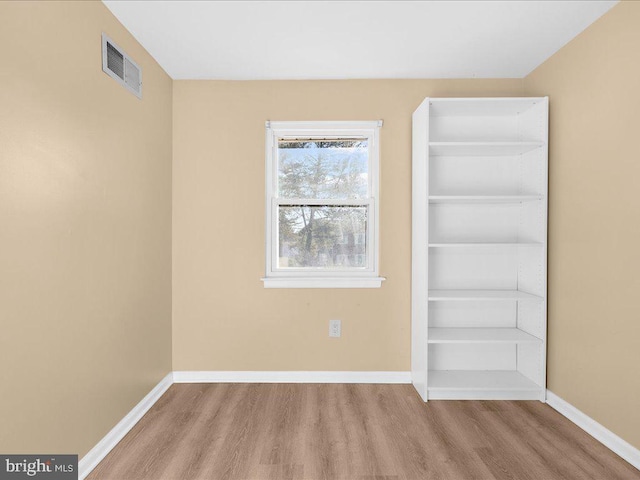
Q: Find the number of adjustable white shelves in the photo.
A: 5